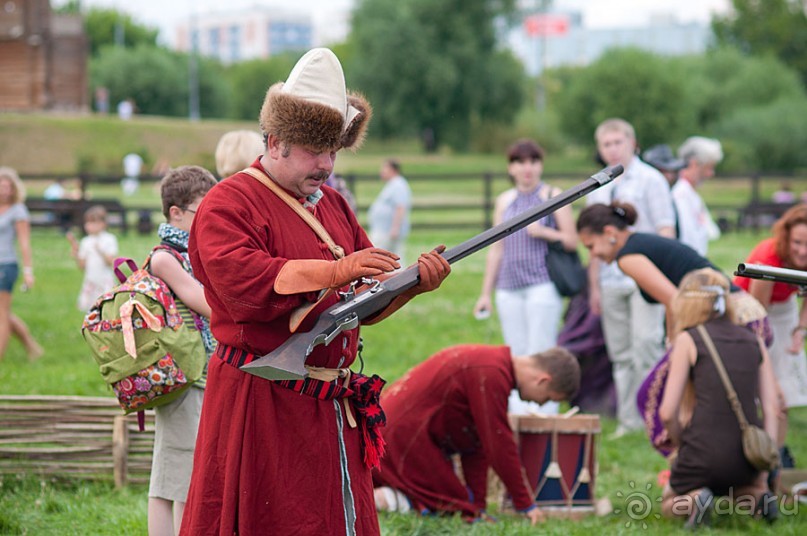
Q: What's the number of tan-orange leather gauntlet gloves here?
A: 2